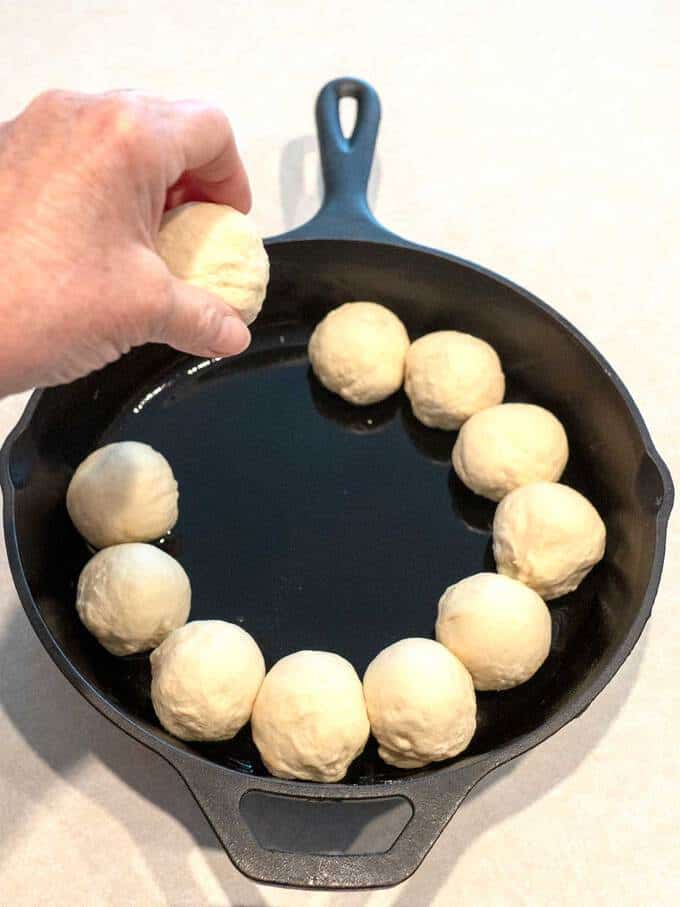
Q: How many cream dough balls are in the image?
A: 11